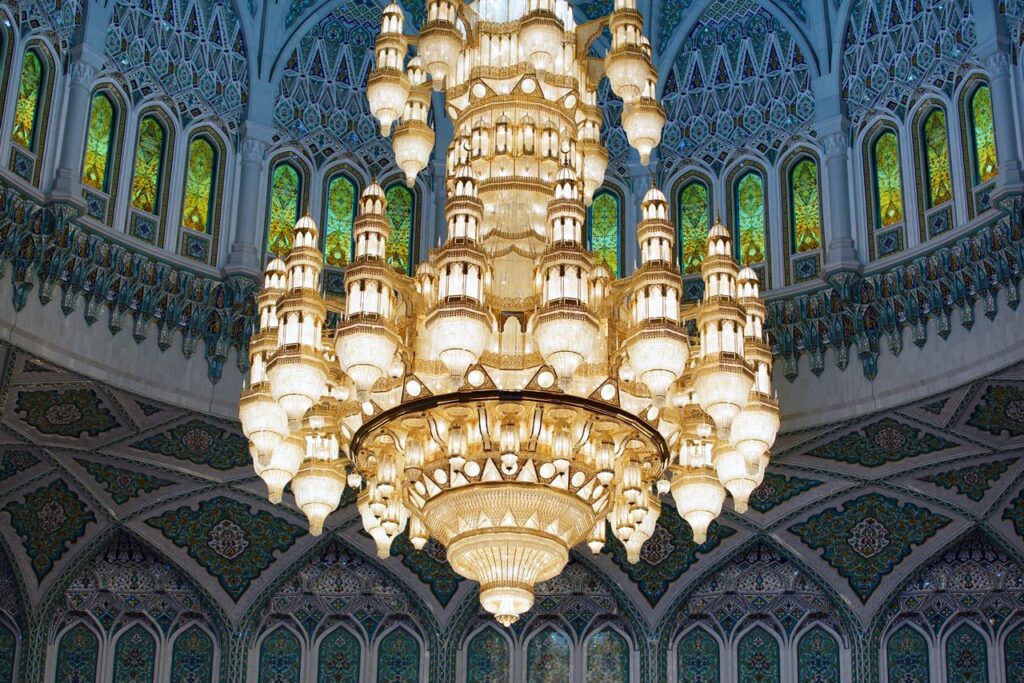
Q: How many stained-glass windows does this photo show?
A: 14